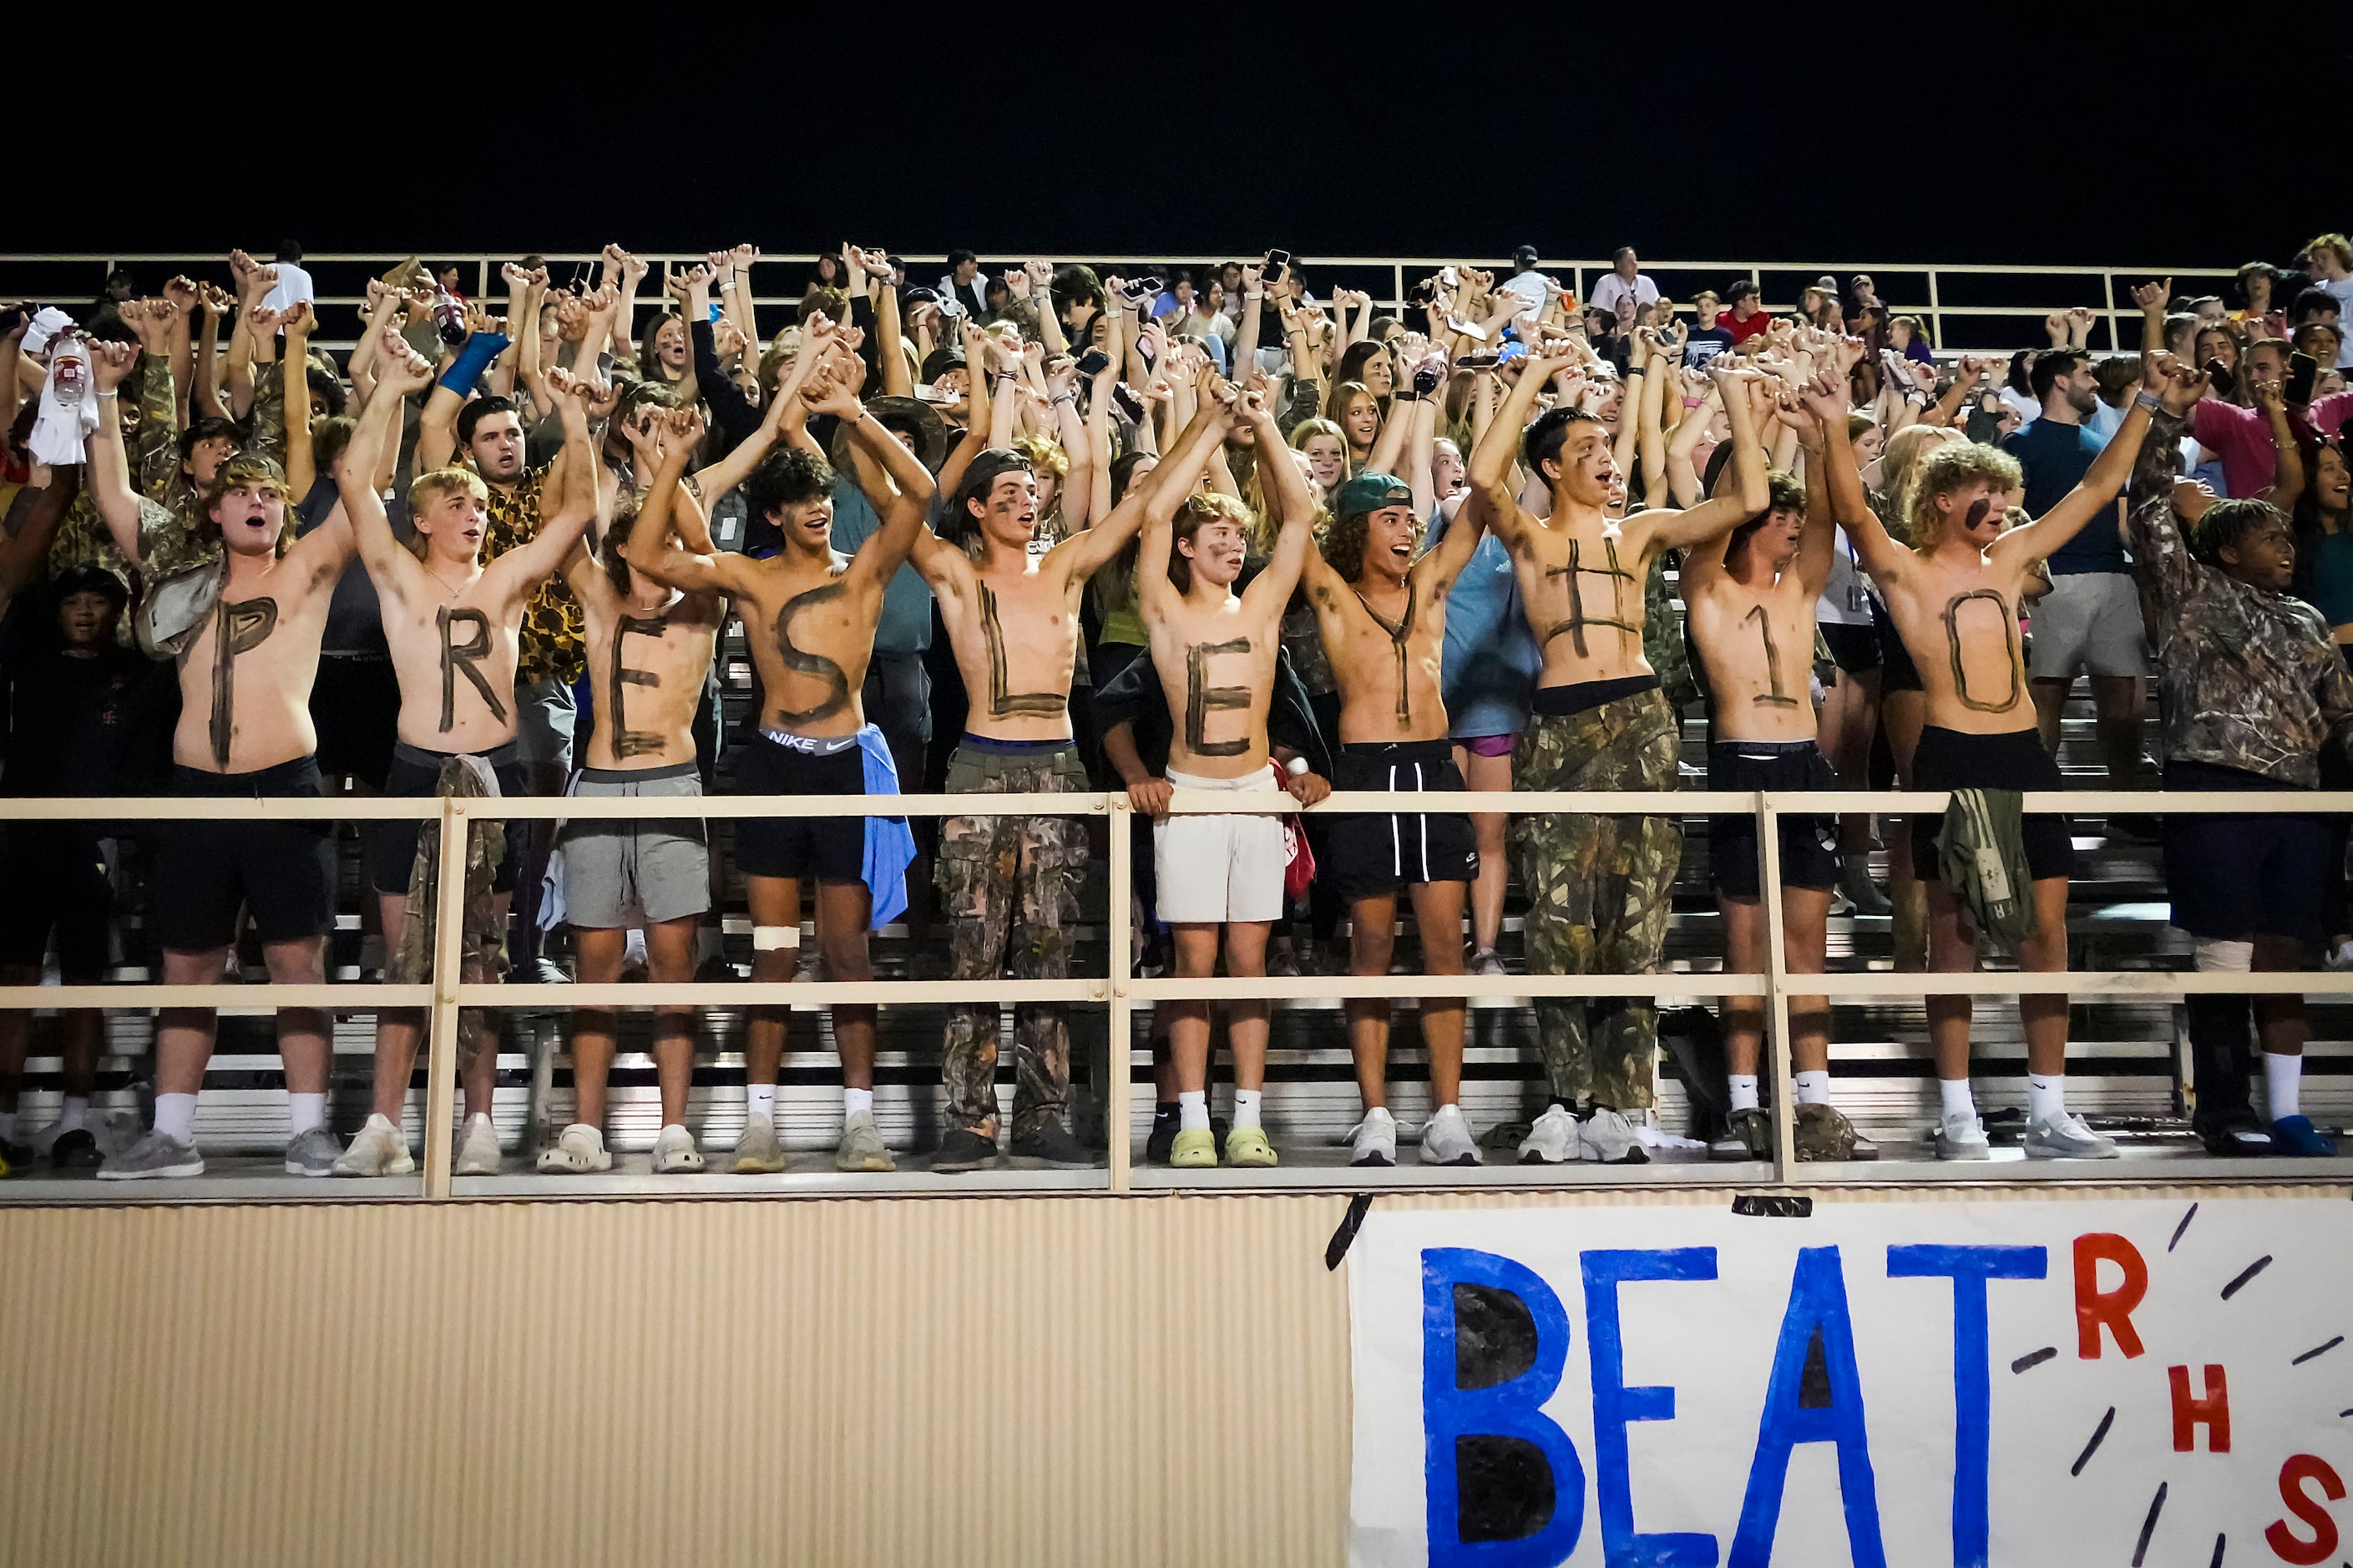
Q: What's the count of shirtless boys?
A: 10